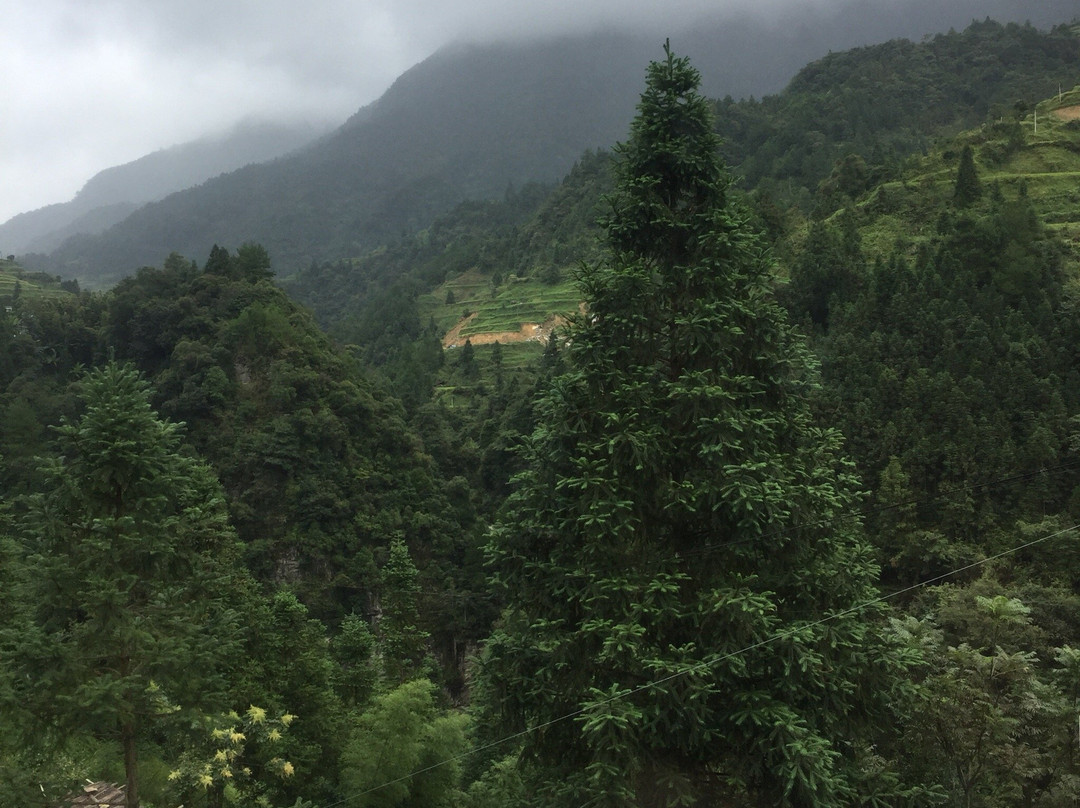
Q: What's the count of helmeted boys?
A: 0